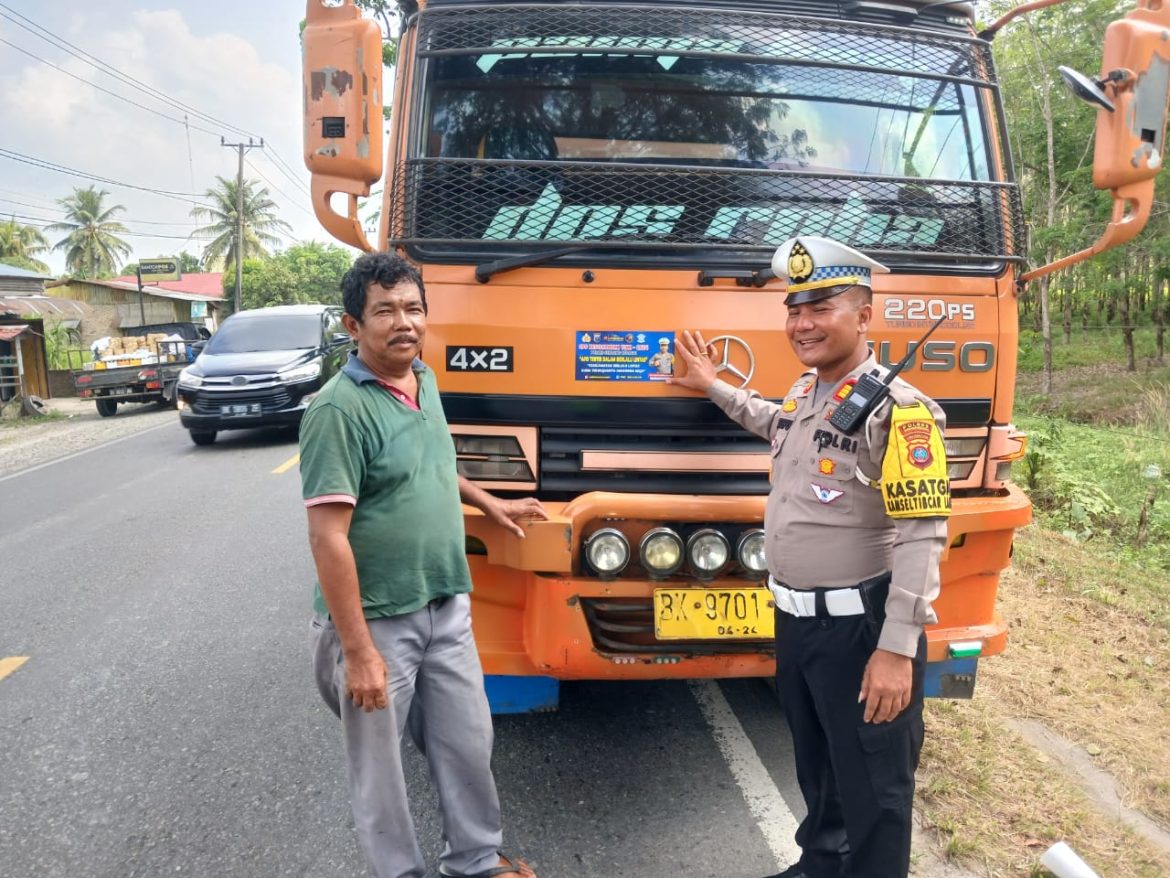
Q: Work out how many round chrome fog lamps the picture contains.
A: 4